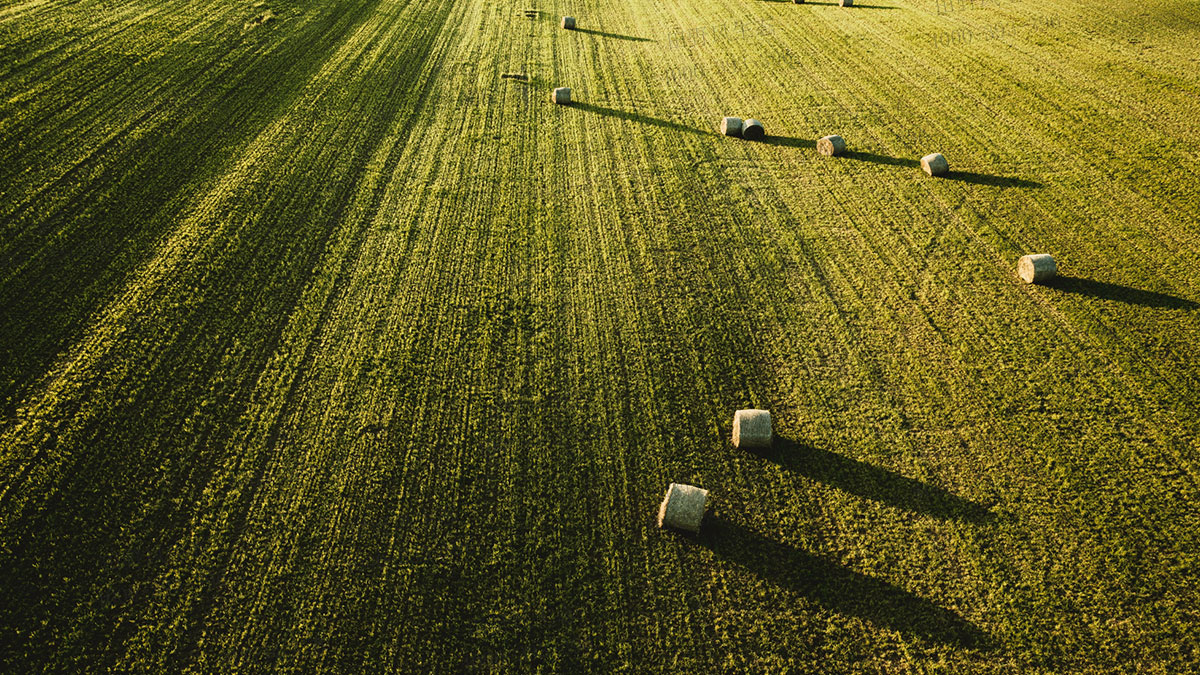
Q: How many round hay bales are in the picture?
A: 11